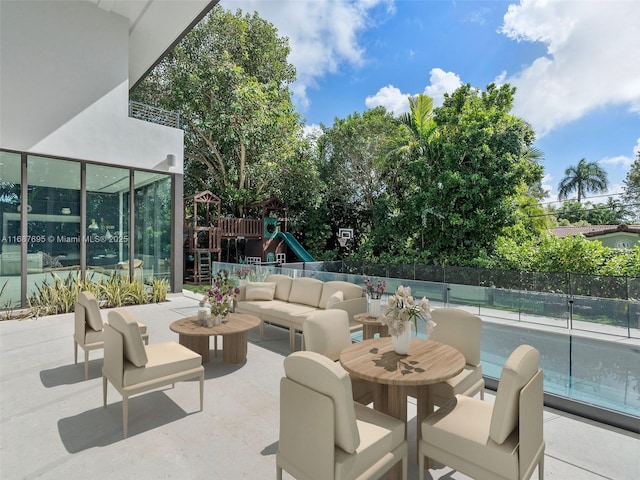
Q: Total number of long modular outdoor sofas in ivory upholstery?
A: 1